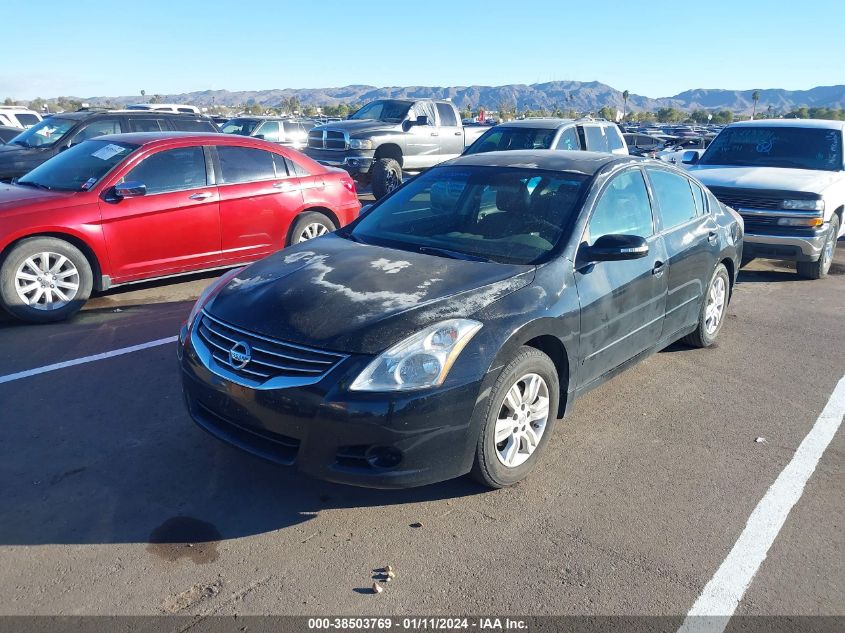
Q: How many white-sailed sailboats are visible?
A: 0